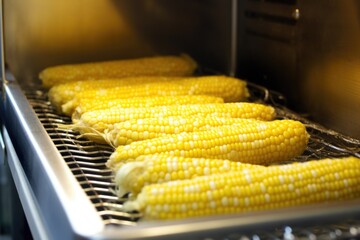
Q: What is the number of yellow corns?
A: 9